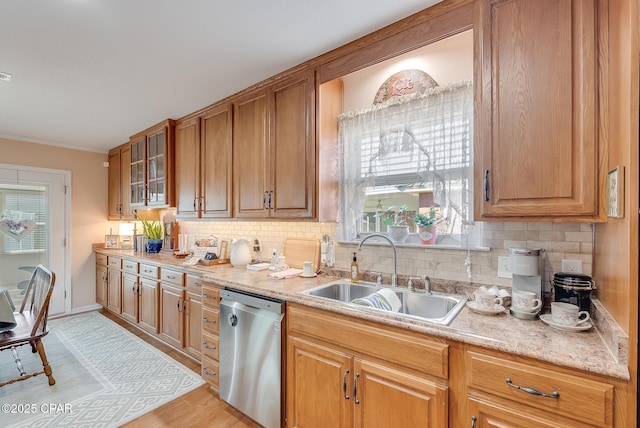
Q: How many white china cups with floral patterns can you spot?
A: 3